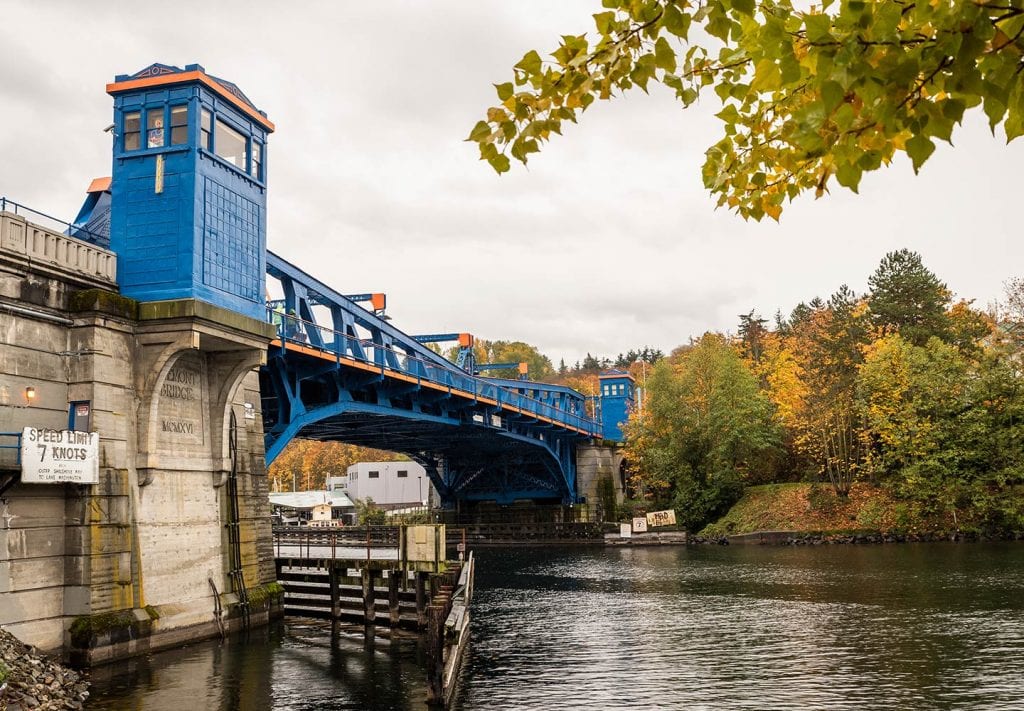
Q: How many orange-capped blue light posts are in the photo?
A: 3